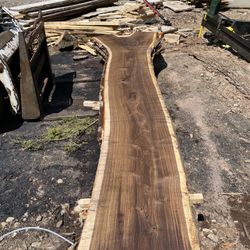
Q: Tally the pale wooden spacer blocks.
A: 3